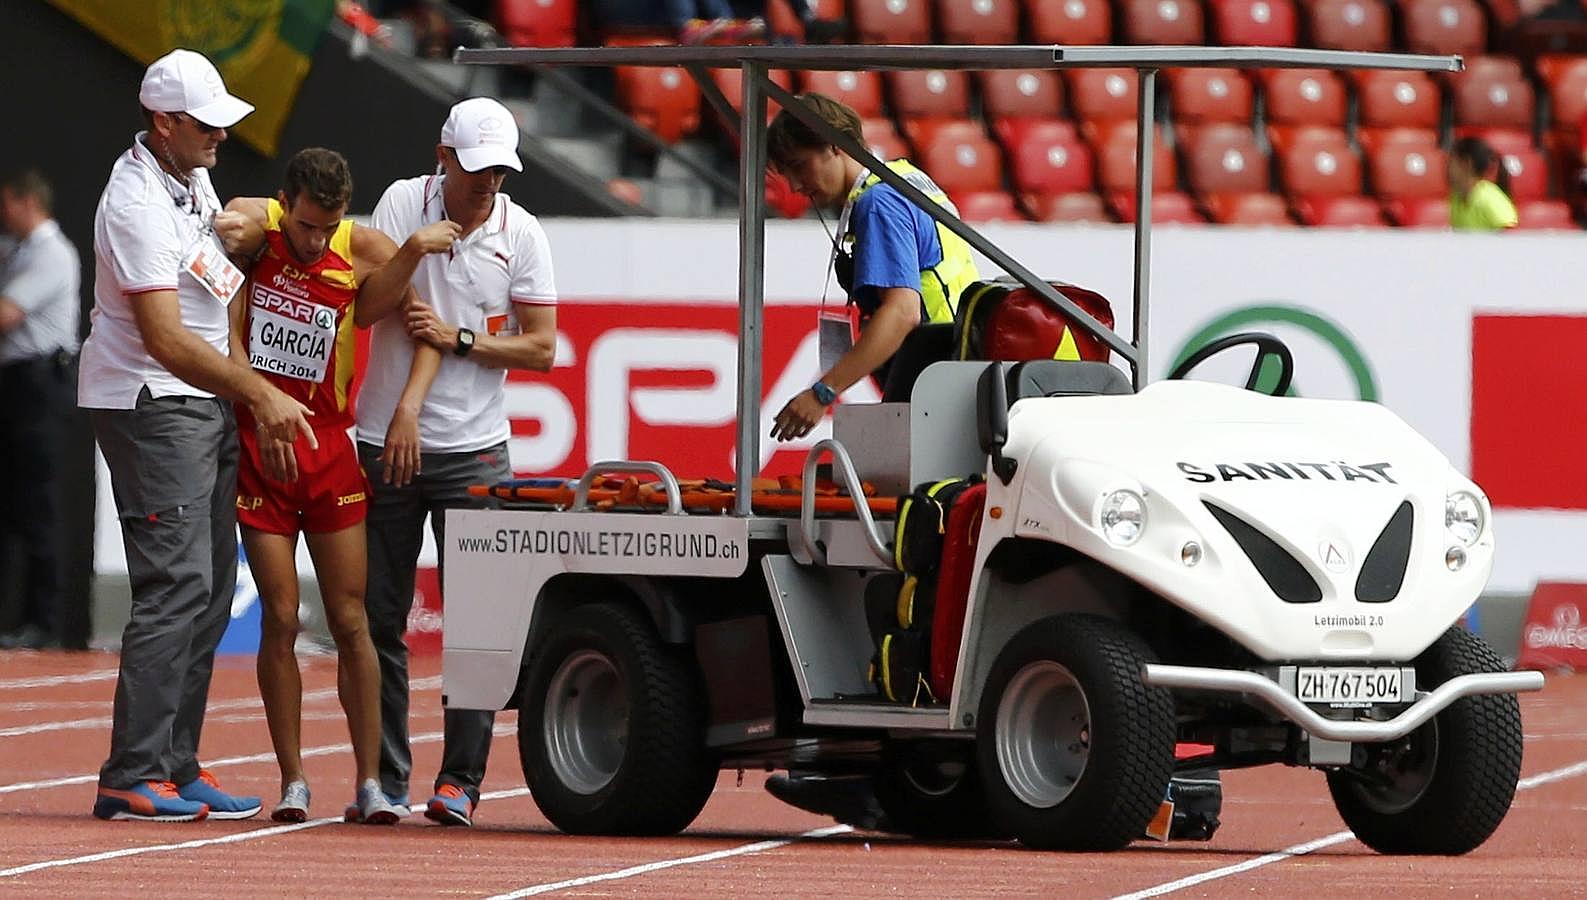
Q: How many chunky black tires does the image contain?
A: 4